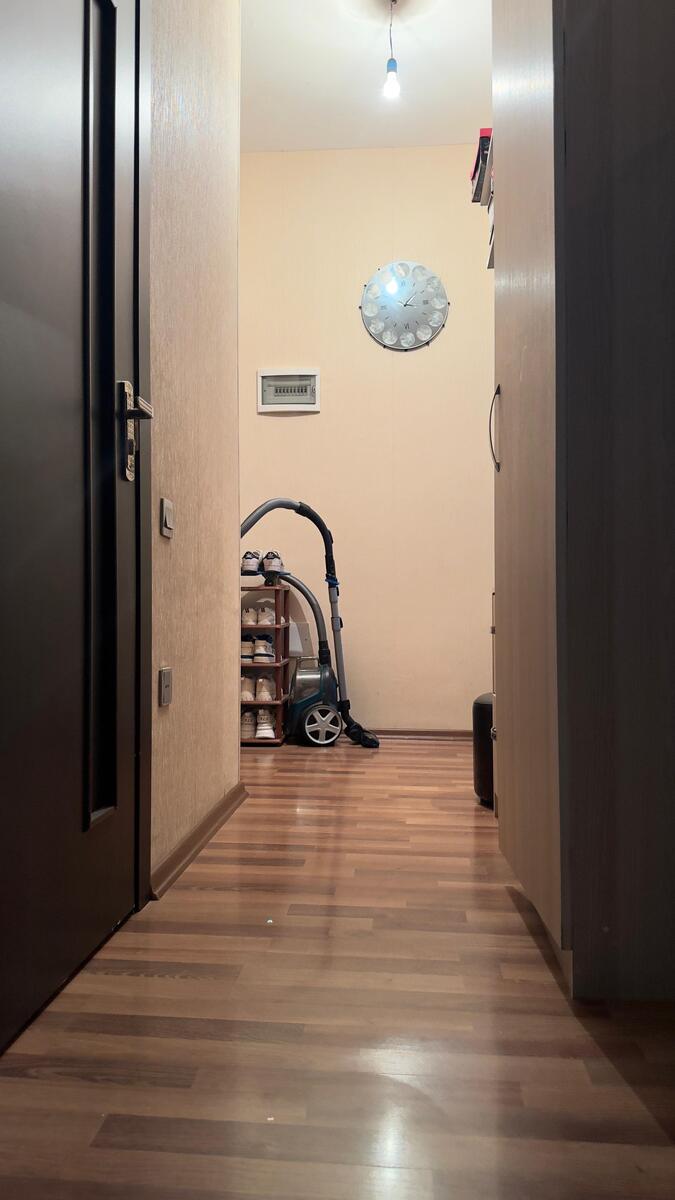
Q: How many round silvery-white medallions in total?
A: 12